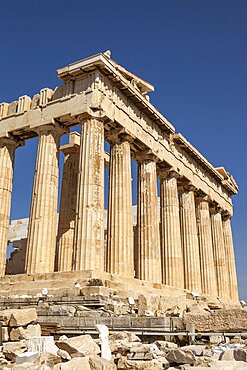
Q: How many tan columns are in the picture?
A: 11